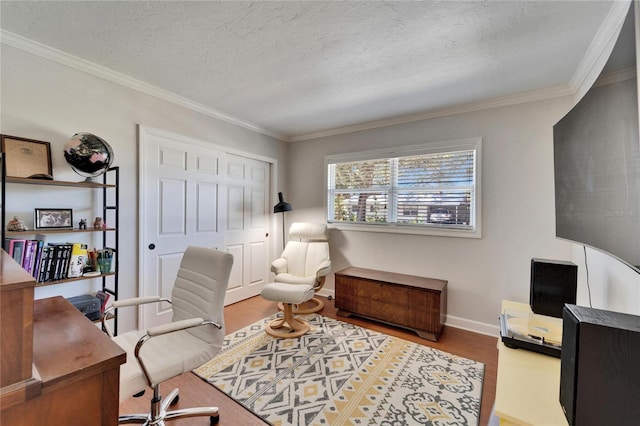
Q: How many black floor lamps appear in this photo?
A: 1